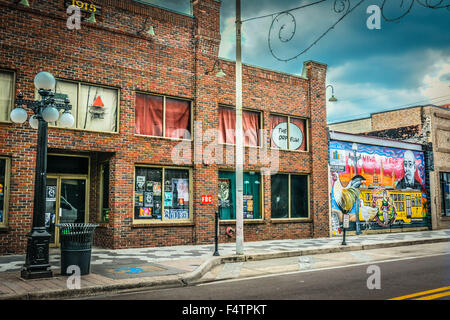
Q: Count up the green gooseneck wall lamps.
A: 5